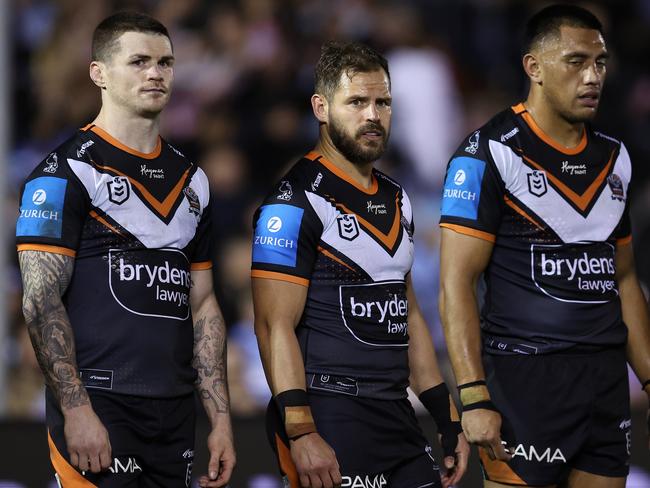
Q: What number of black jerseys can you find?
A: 3